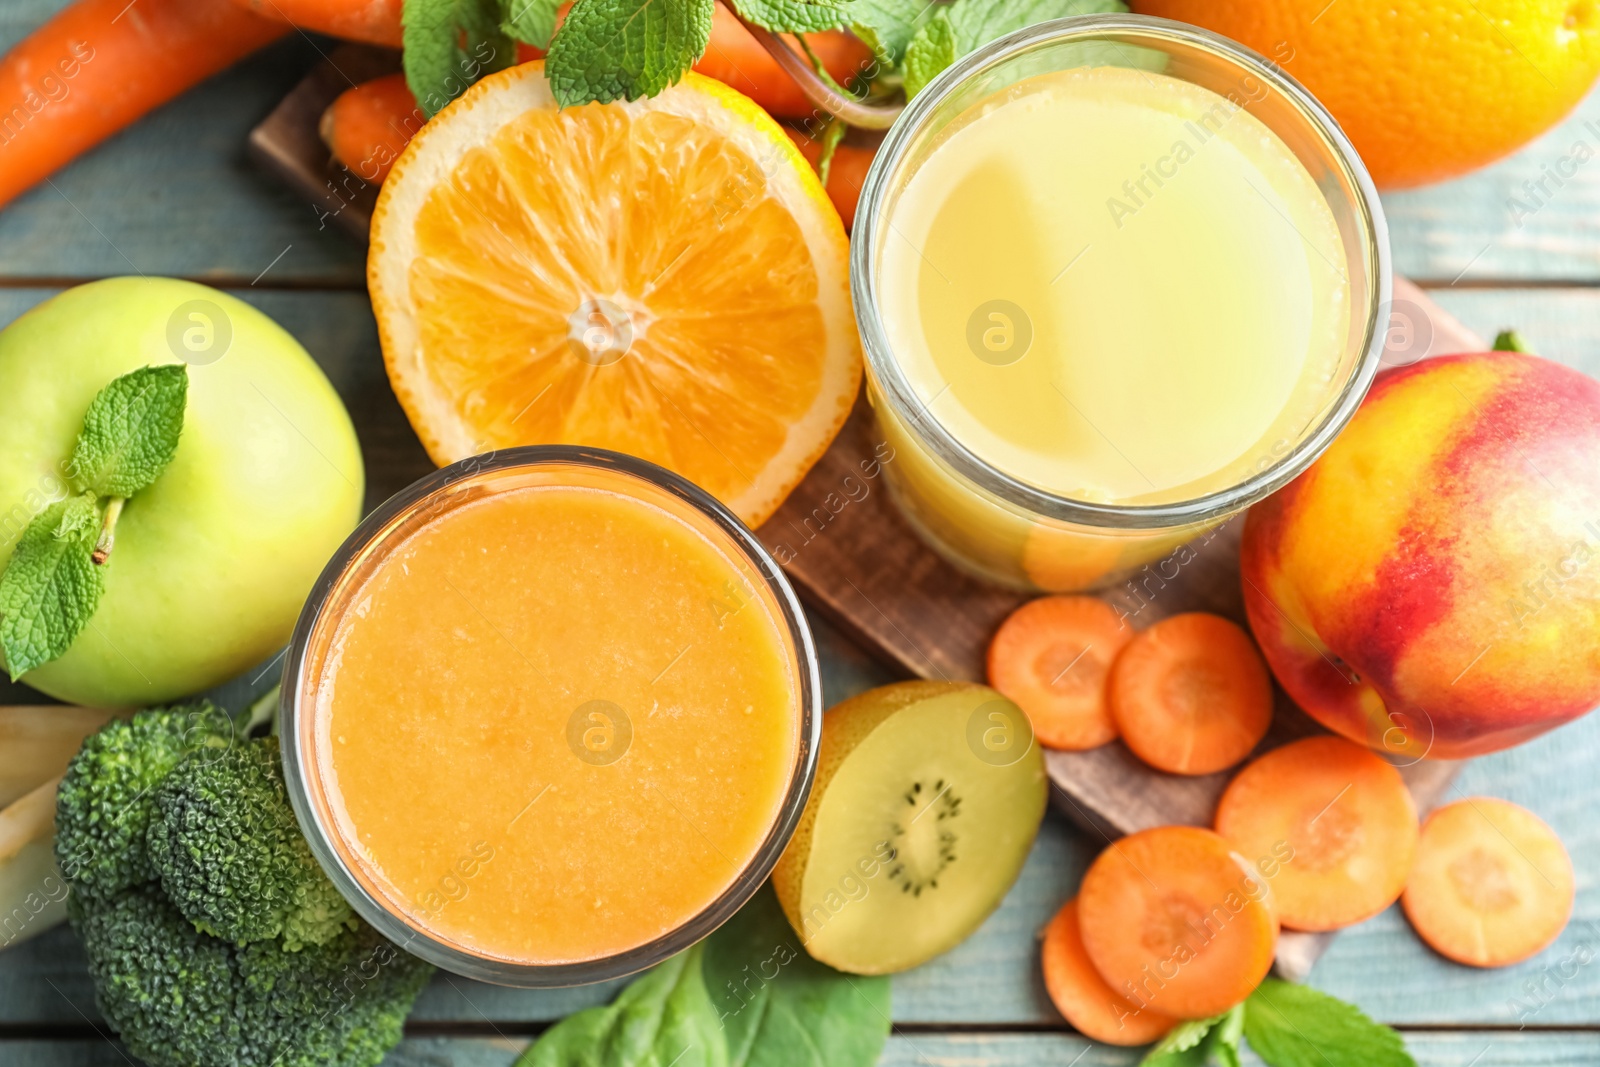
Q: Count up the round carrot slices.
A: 6